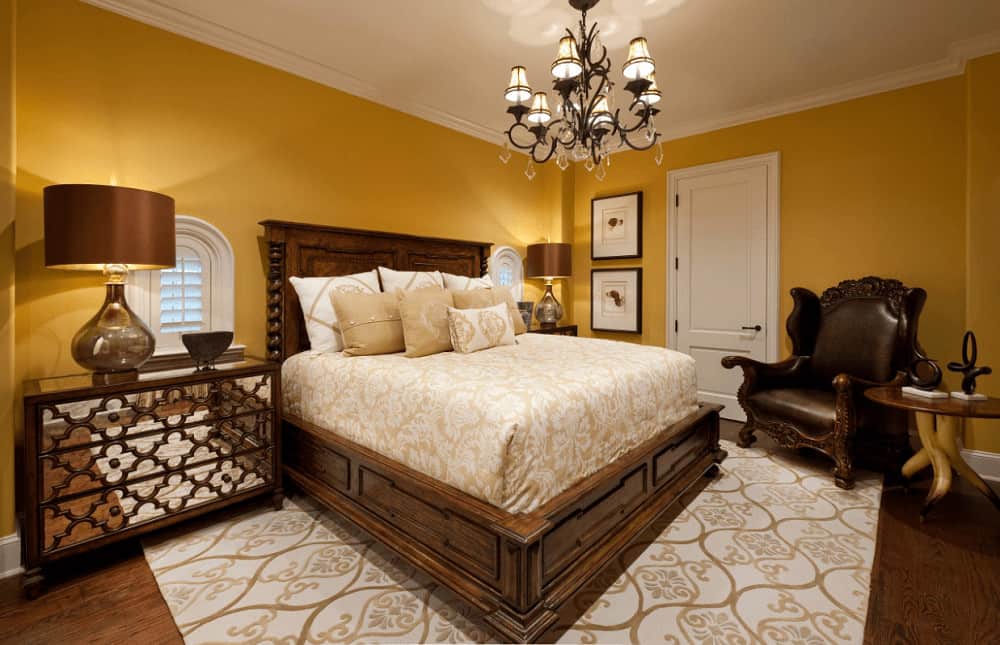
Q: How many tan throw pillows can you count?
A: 3